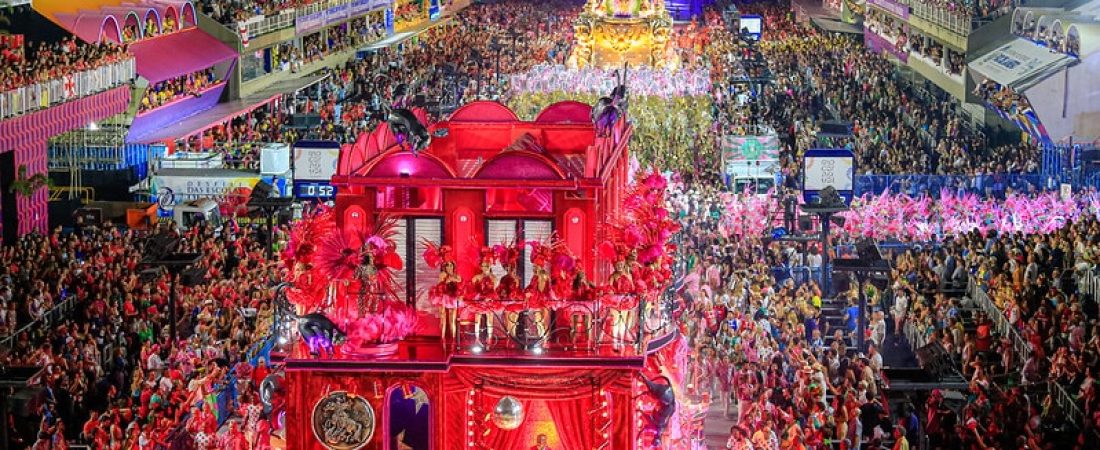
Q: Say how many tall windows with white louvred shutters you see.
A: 2